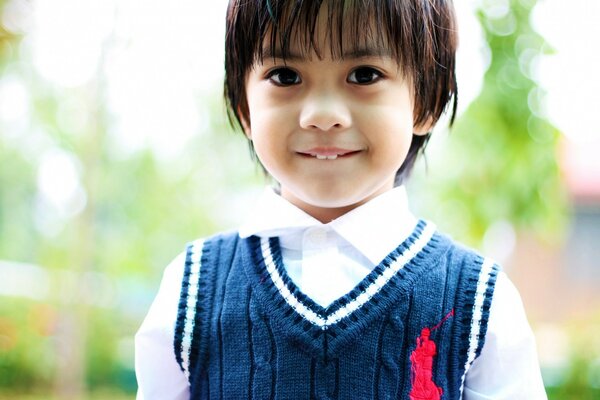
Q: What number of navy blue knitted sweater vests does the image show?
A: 1